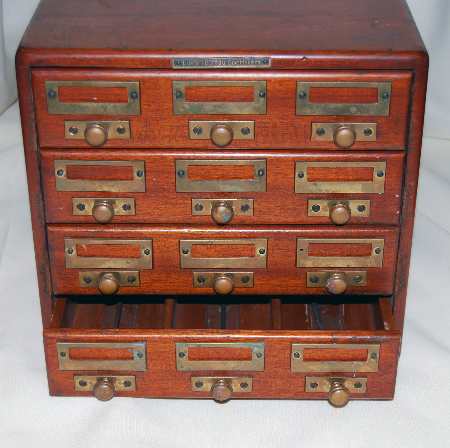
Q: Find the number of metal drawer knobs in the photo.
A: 12